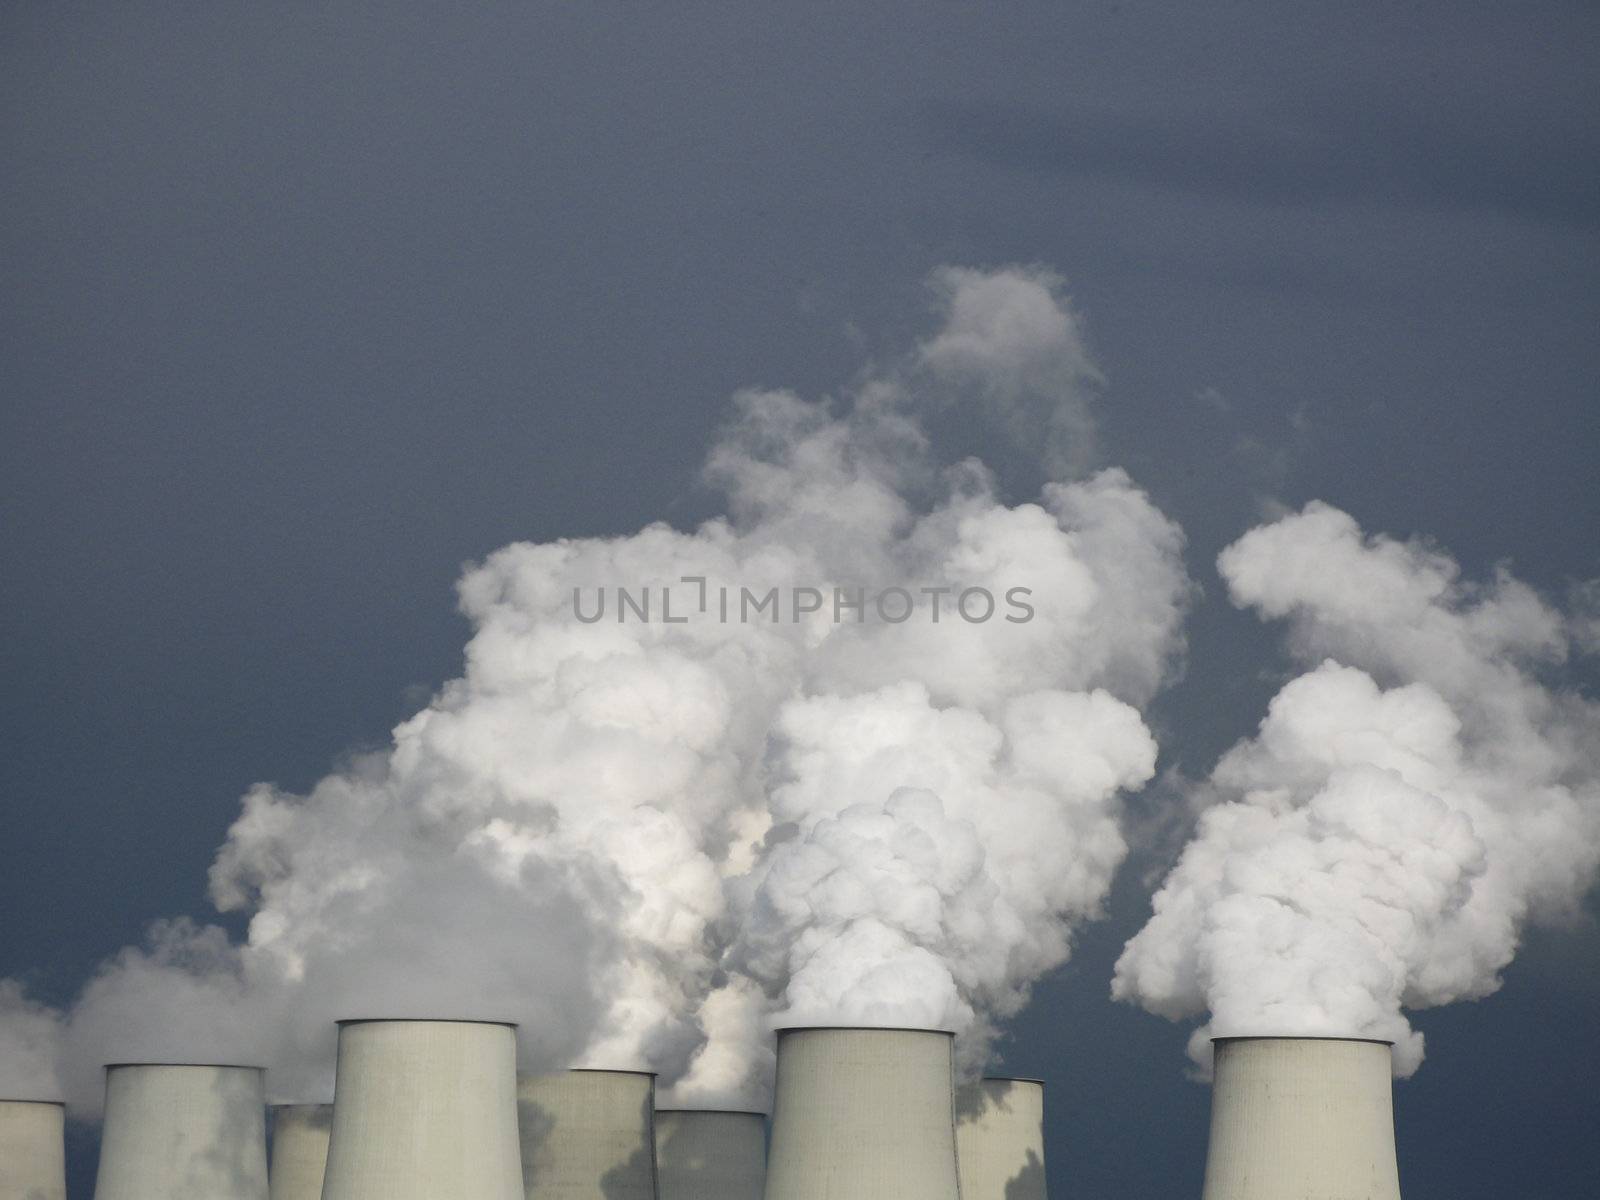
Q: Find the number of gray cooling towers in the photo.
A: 9